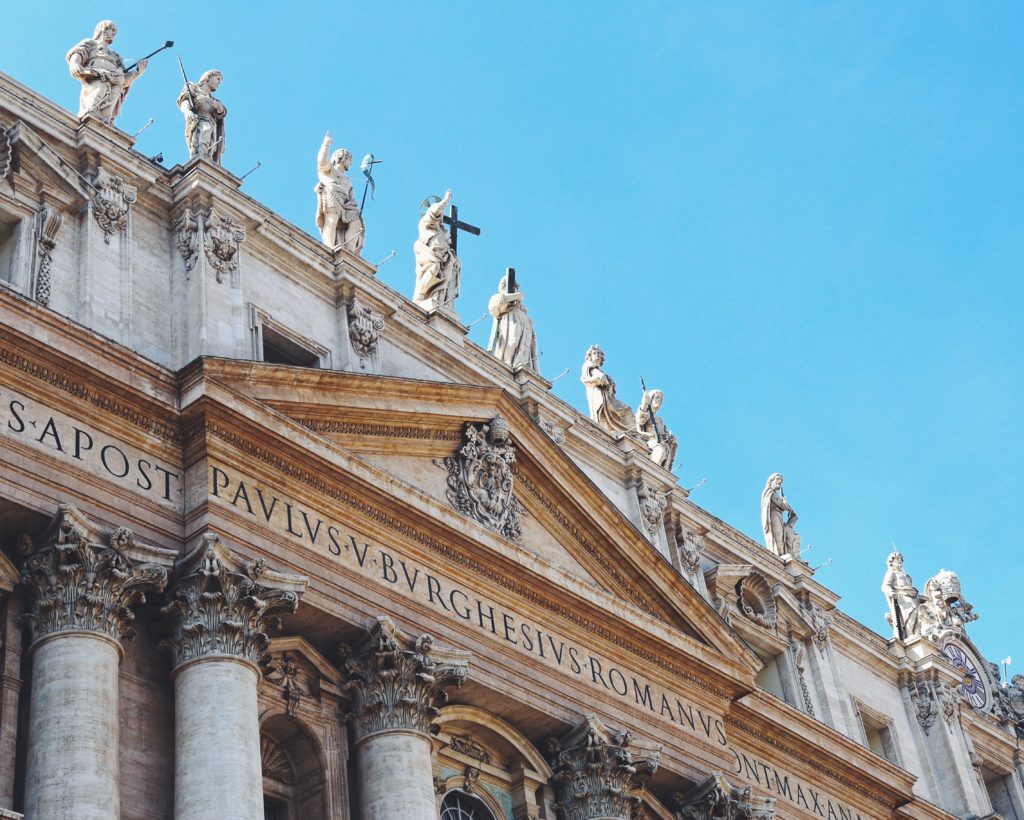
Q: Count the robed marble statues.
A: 9